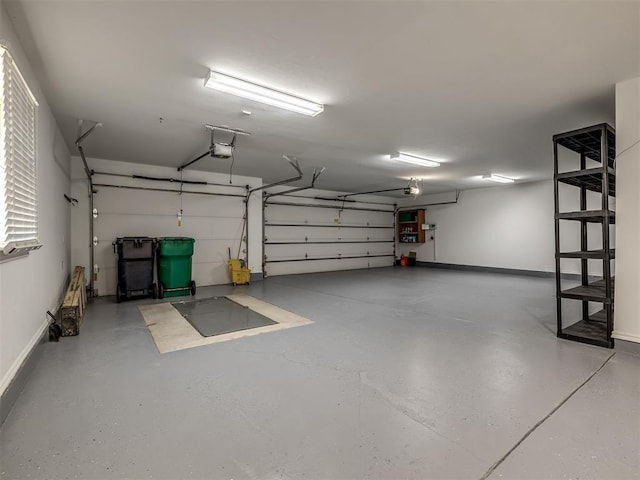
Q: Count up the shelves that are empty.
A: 6